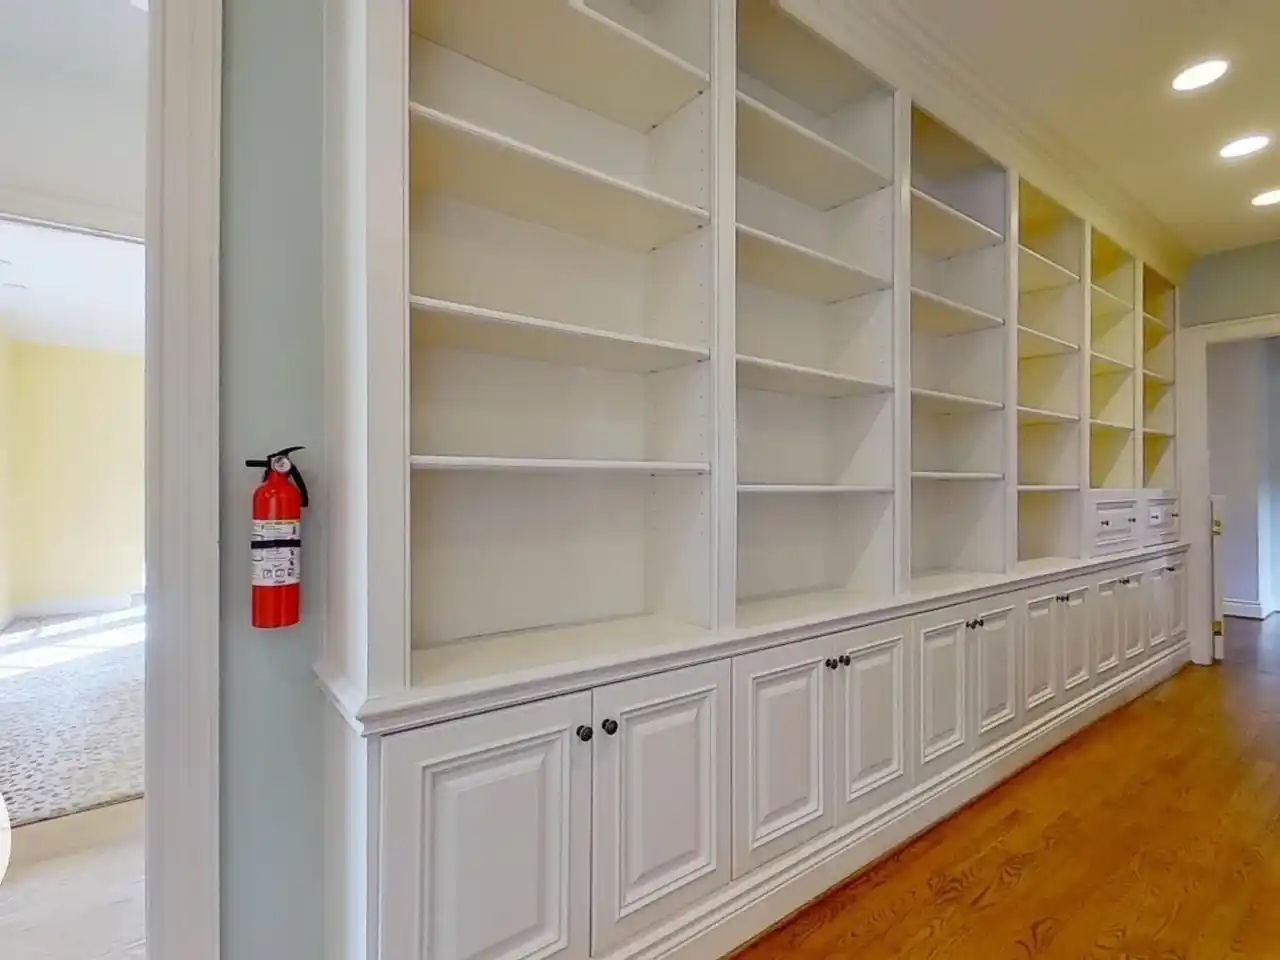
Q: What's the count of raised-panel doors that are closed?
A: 12